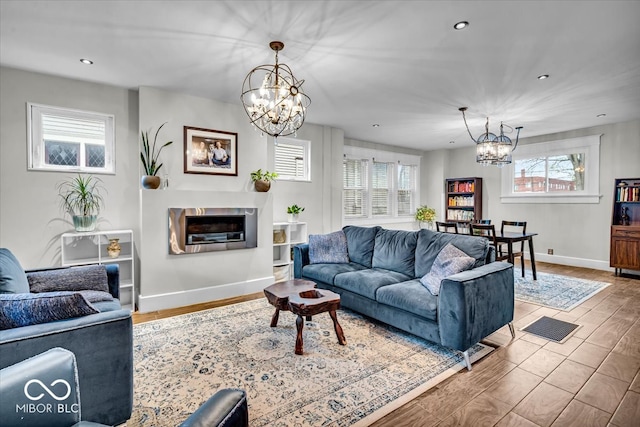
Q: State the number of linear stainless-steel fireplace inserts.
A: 1